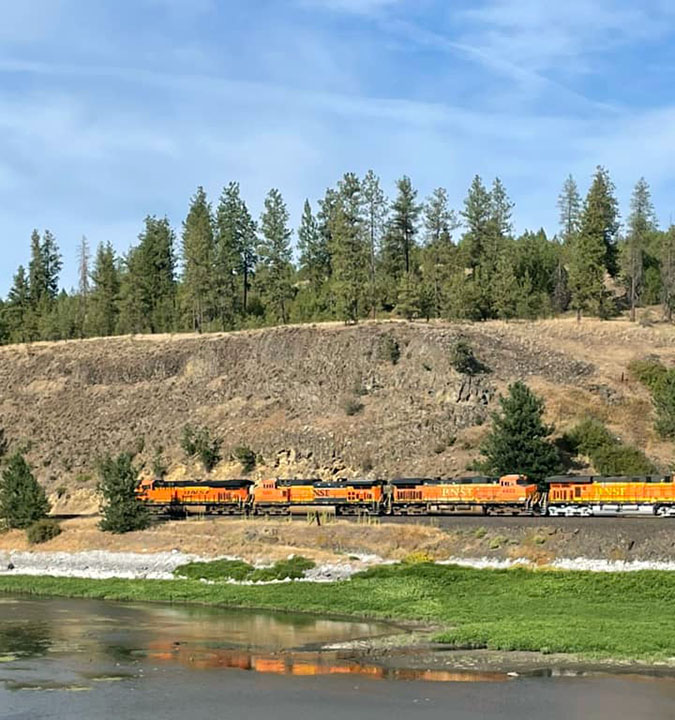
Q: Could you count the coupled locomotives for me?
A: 4